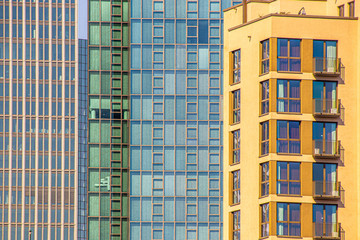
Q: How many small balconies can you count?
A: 5